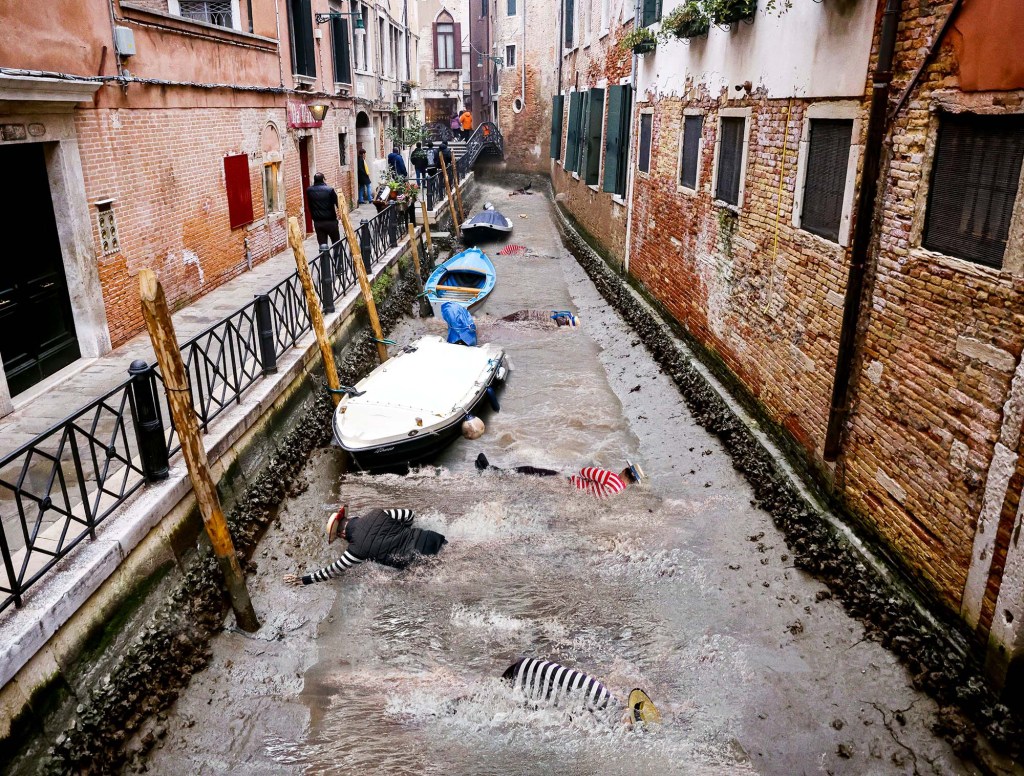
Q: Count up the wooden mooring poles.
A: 7